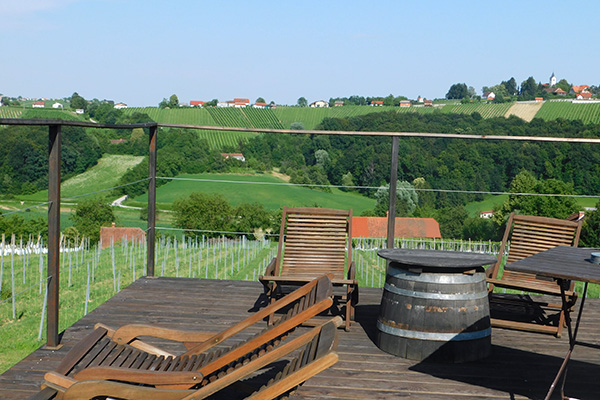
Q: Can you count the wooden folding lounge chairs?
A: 4